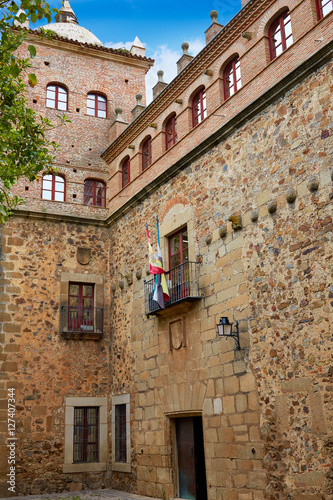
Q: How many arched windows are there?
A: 11